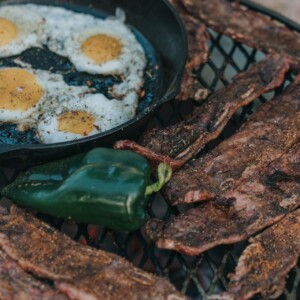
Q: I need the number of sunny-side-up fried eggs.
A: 4